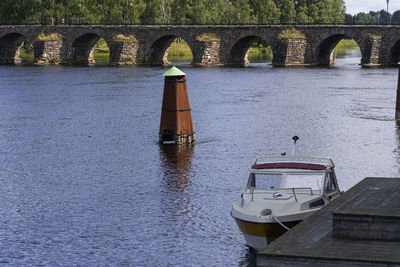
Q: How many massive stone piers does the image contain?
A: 5